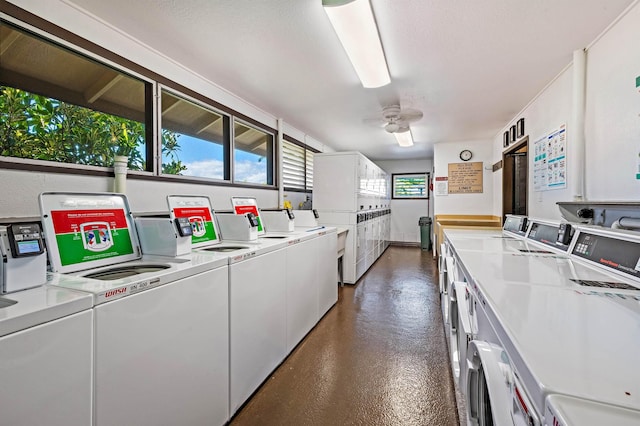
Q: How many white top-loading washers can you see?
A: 5